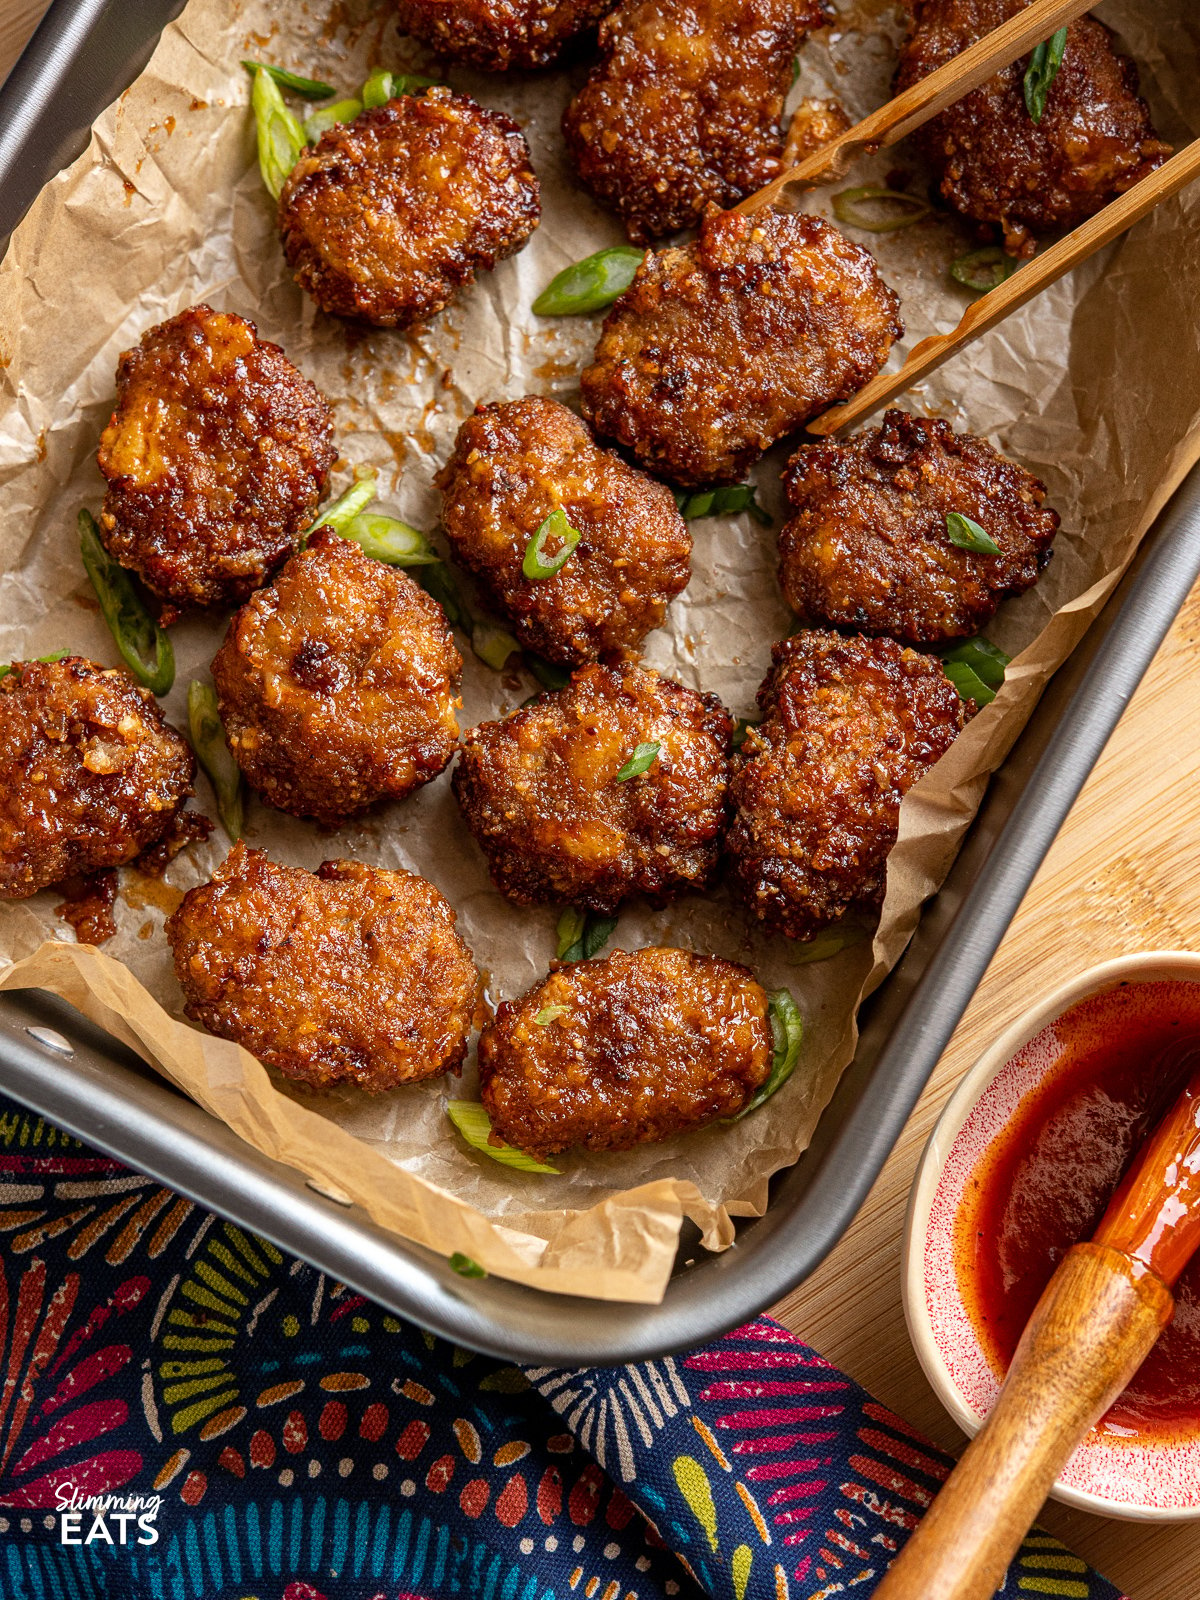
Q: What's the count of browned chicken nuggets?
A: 14